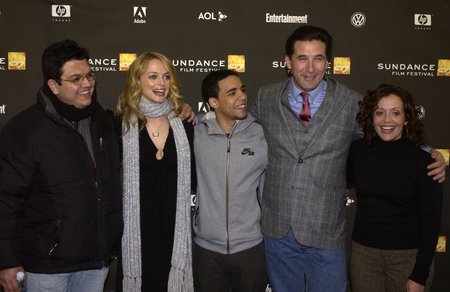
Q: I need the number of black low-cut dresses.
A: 1